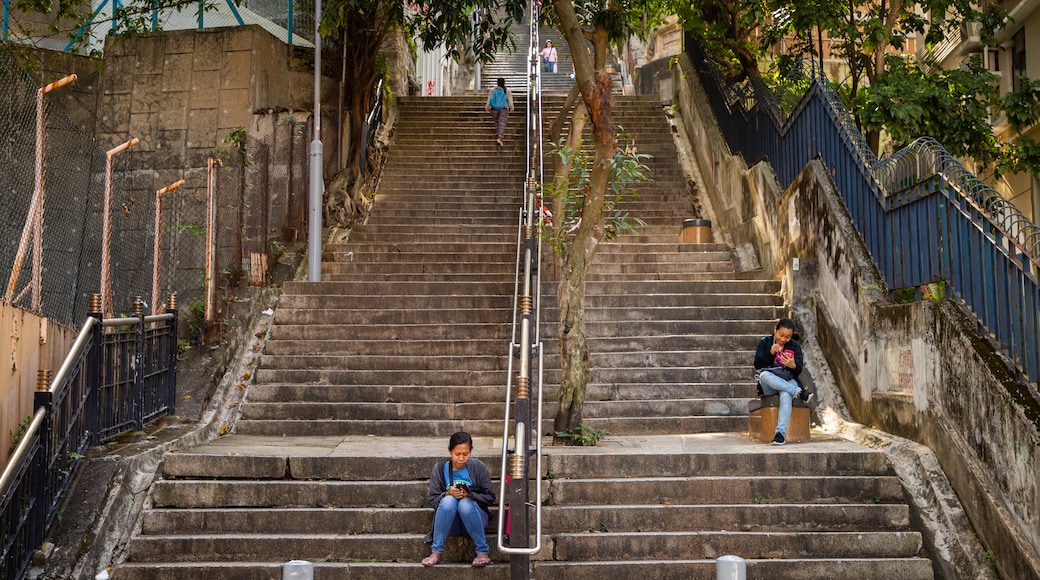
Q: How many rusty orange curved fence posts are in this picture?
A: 3